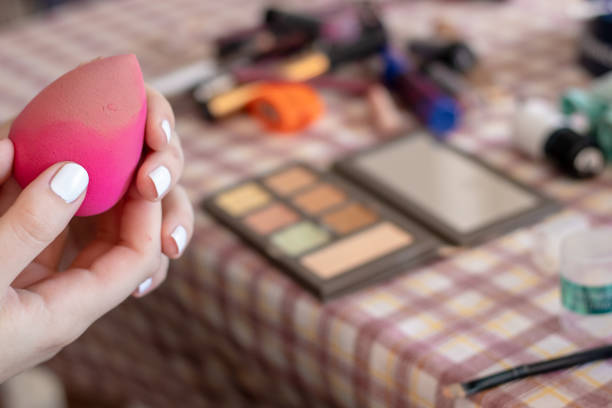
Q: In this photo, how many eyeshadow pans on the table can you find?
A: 7